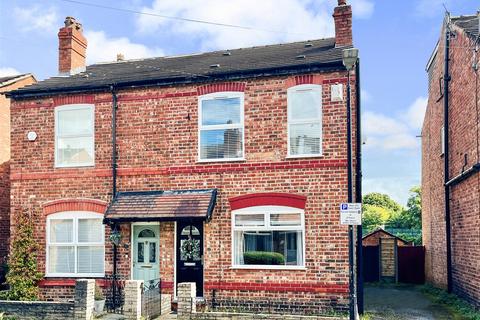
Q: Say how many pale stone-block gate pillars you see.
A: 3